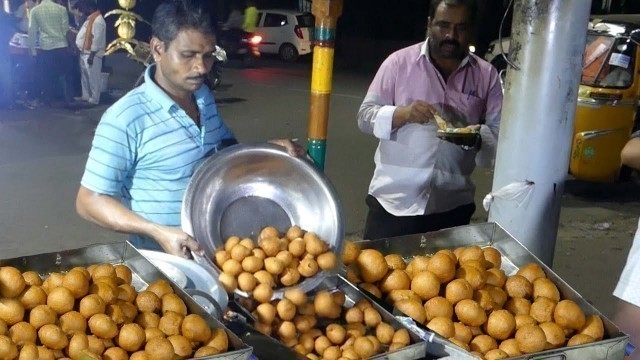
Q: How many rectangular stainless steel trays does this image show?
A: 3